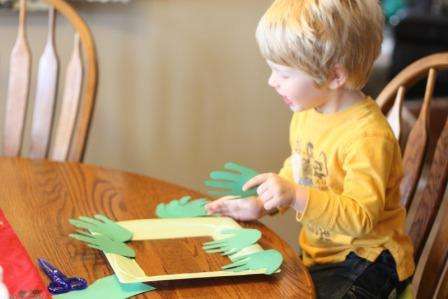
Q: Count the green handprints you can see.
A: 6